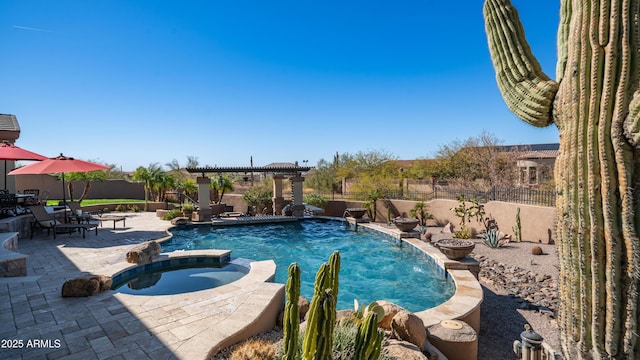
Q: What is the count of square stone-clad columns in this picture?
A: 3